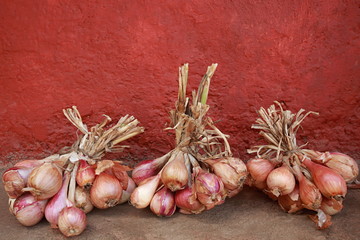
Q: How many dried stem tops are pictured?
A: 3